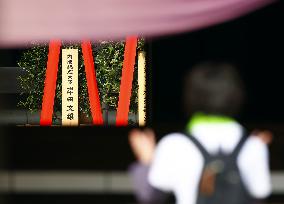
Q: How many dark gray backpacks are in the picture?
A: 1